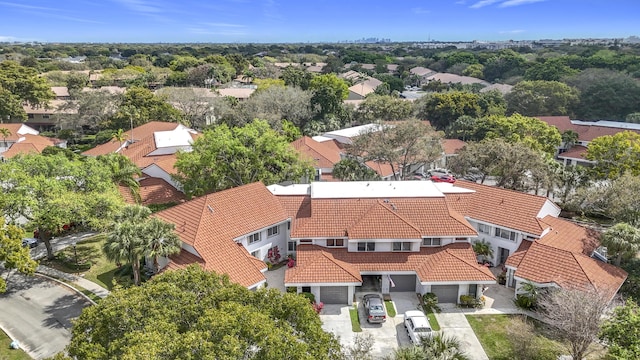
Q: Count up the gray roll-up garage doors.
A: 3